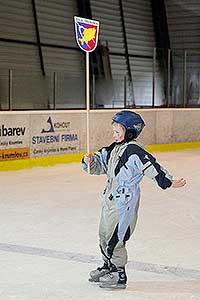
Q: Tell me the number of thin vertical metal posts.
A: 7